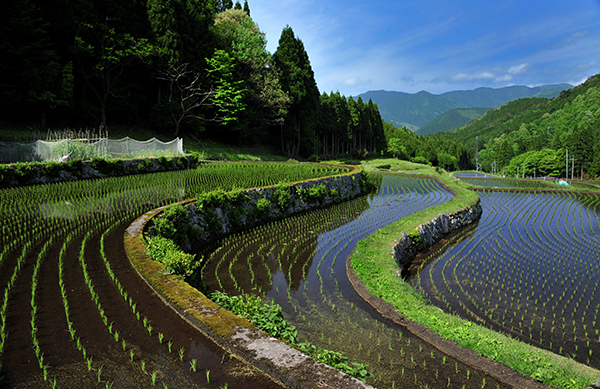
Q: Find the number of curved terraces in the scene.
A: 3